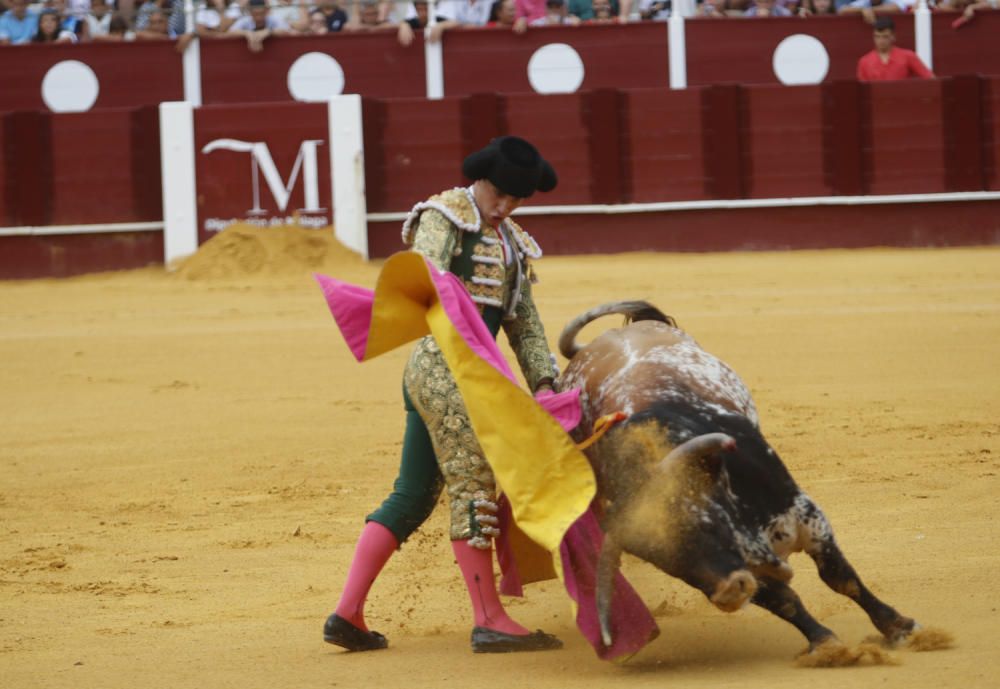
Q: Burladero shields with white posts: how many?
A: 1